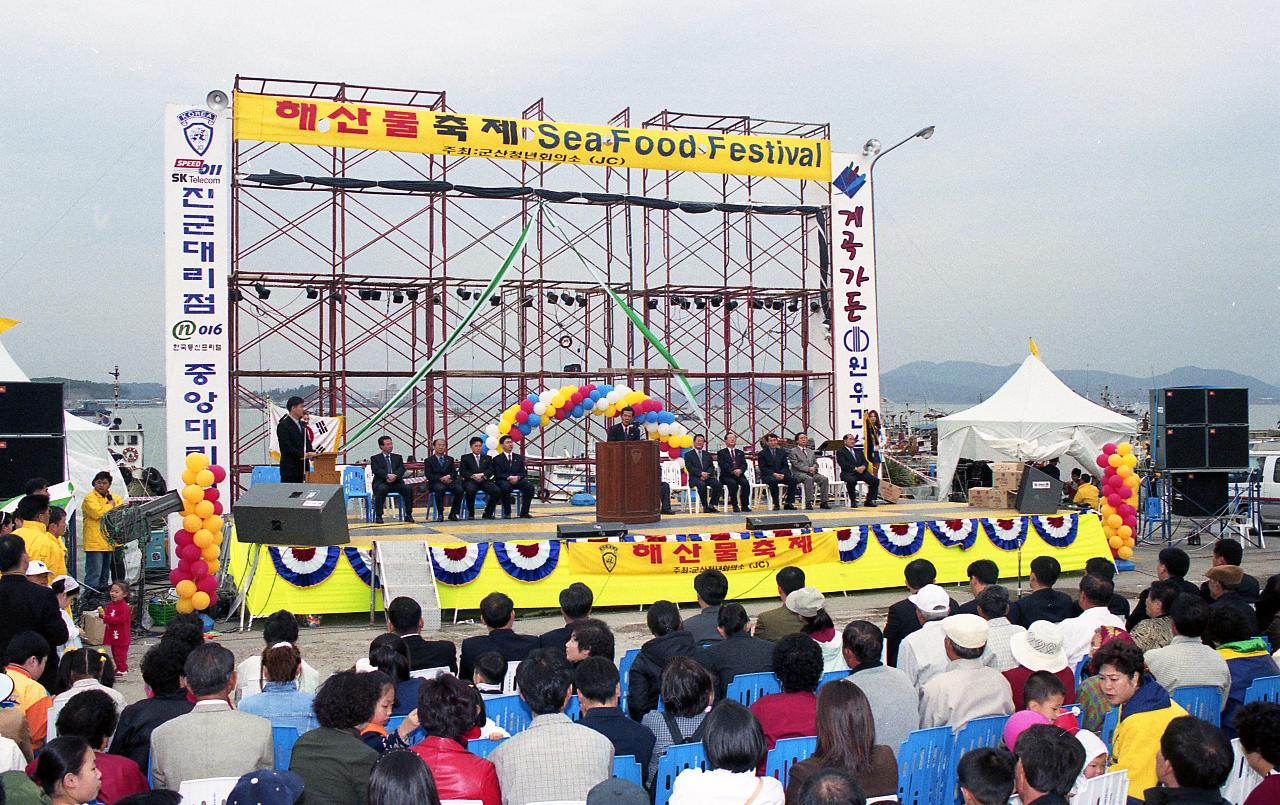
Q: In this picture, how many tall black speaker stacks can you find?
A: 2